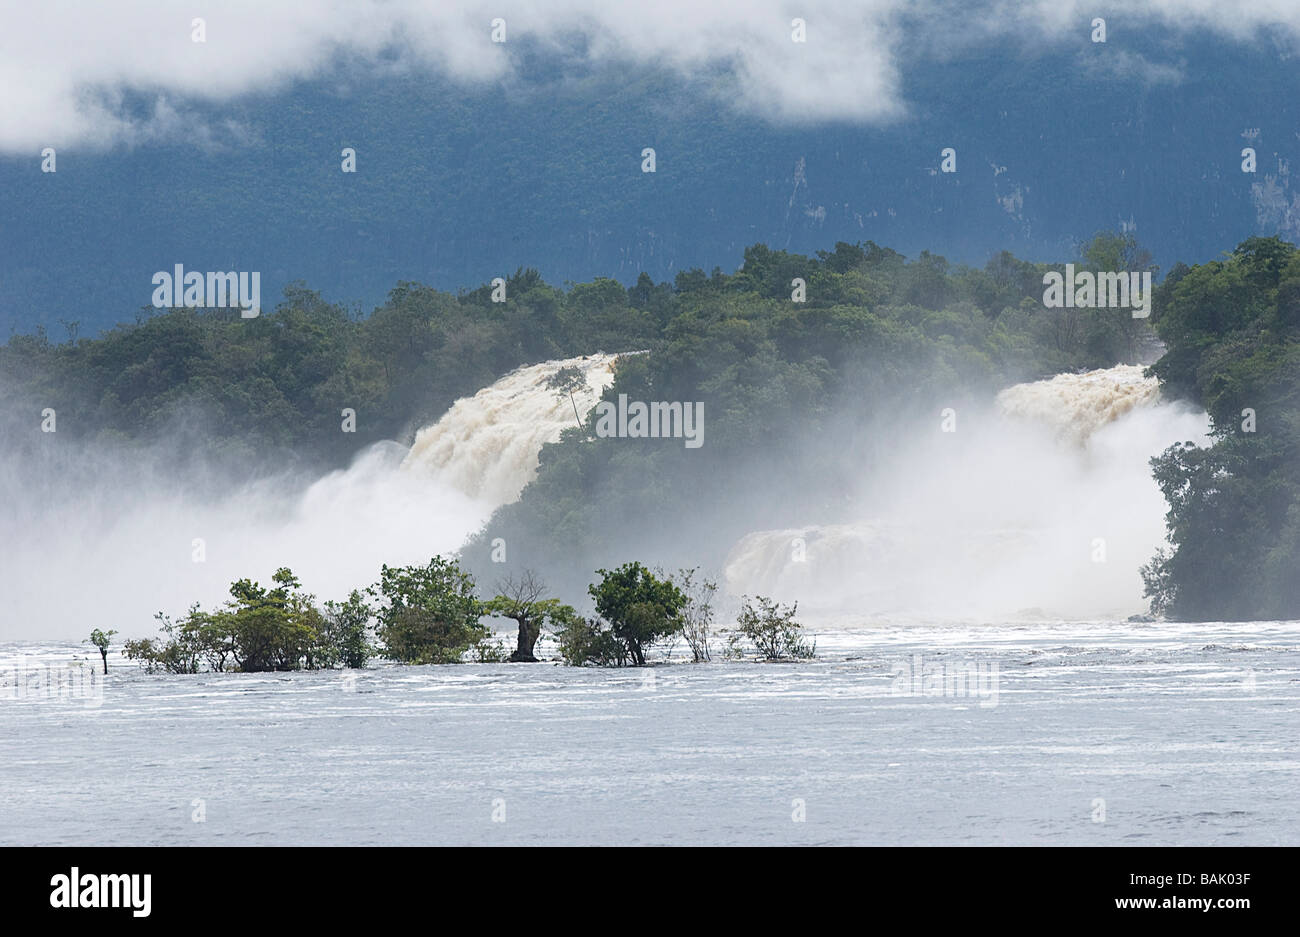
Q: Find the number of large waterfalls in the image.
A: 2